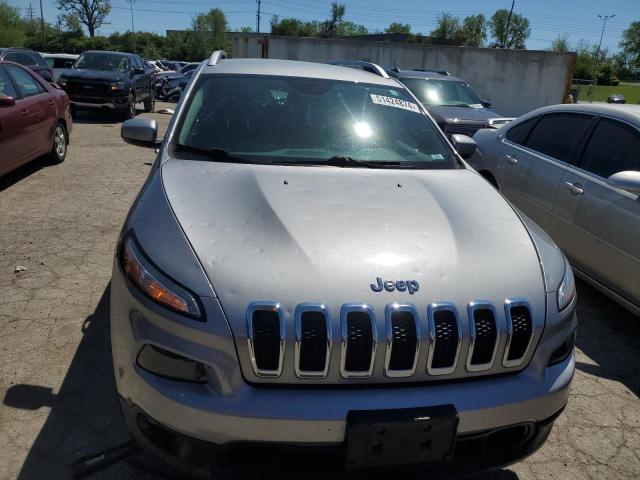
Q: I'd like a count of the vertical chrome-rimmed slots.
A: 7